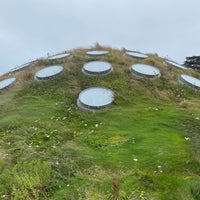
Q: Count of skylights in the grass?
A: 11